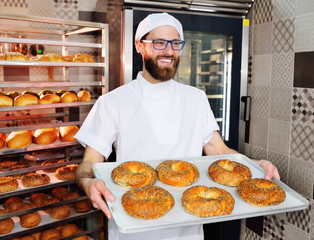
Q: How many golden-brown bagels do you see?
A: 6